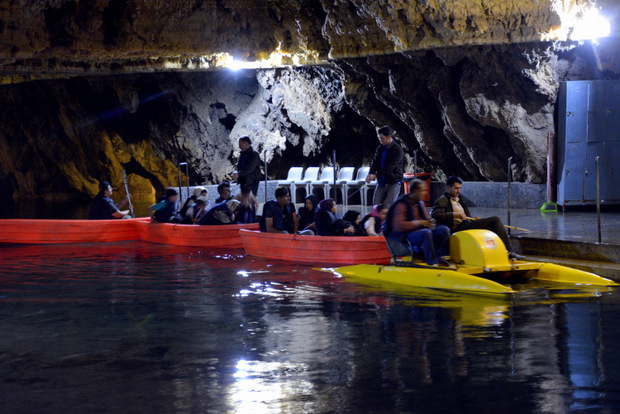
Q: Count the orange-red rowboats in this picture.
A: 3